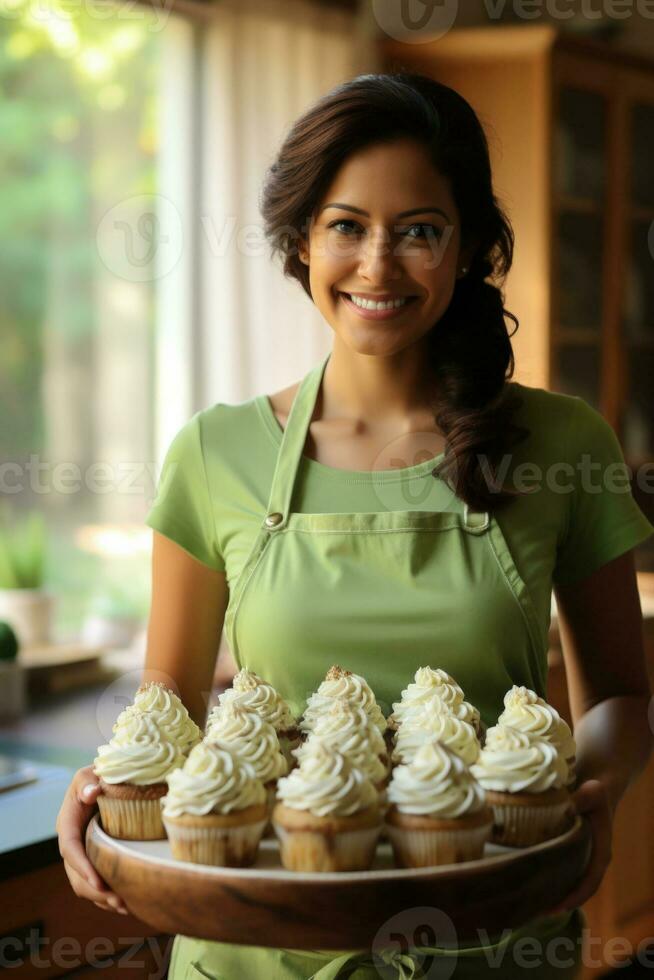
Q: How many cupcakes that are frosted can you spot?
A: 13